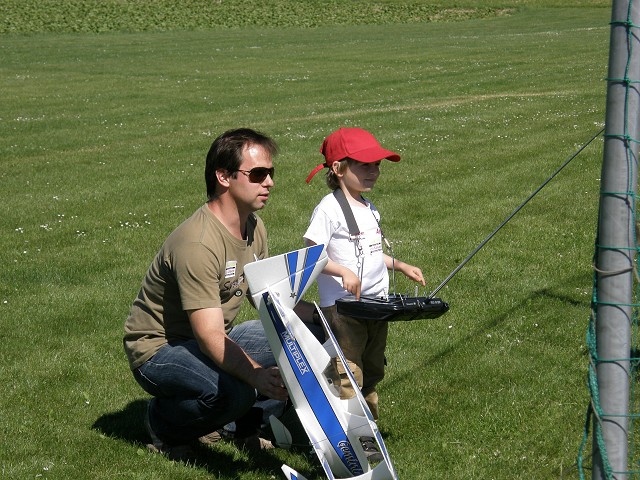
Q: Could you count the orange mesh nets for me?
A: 0